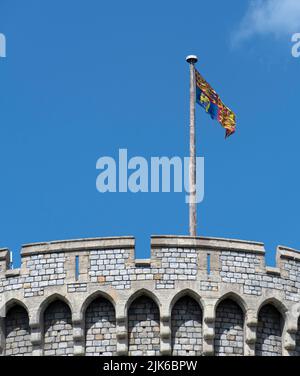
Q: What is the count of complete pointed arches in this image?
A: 7